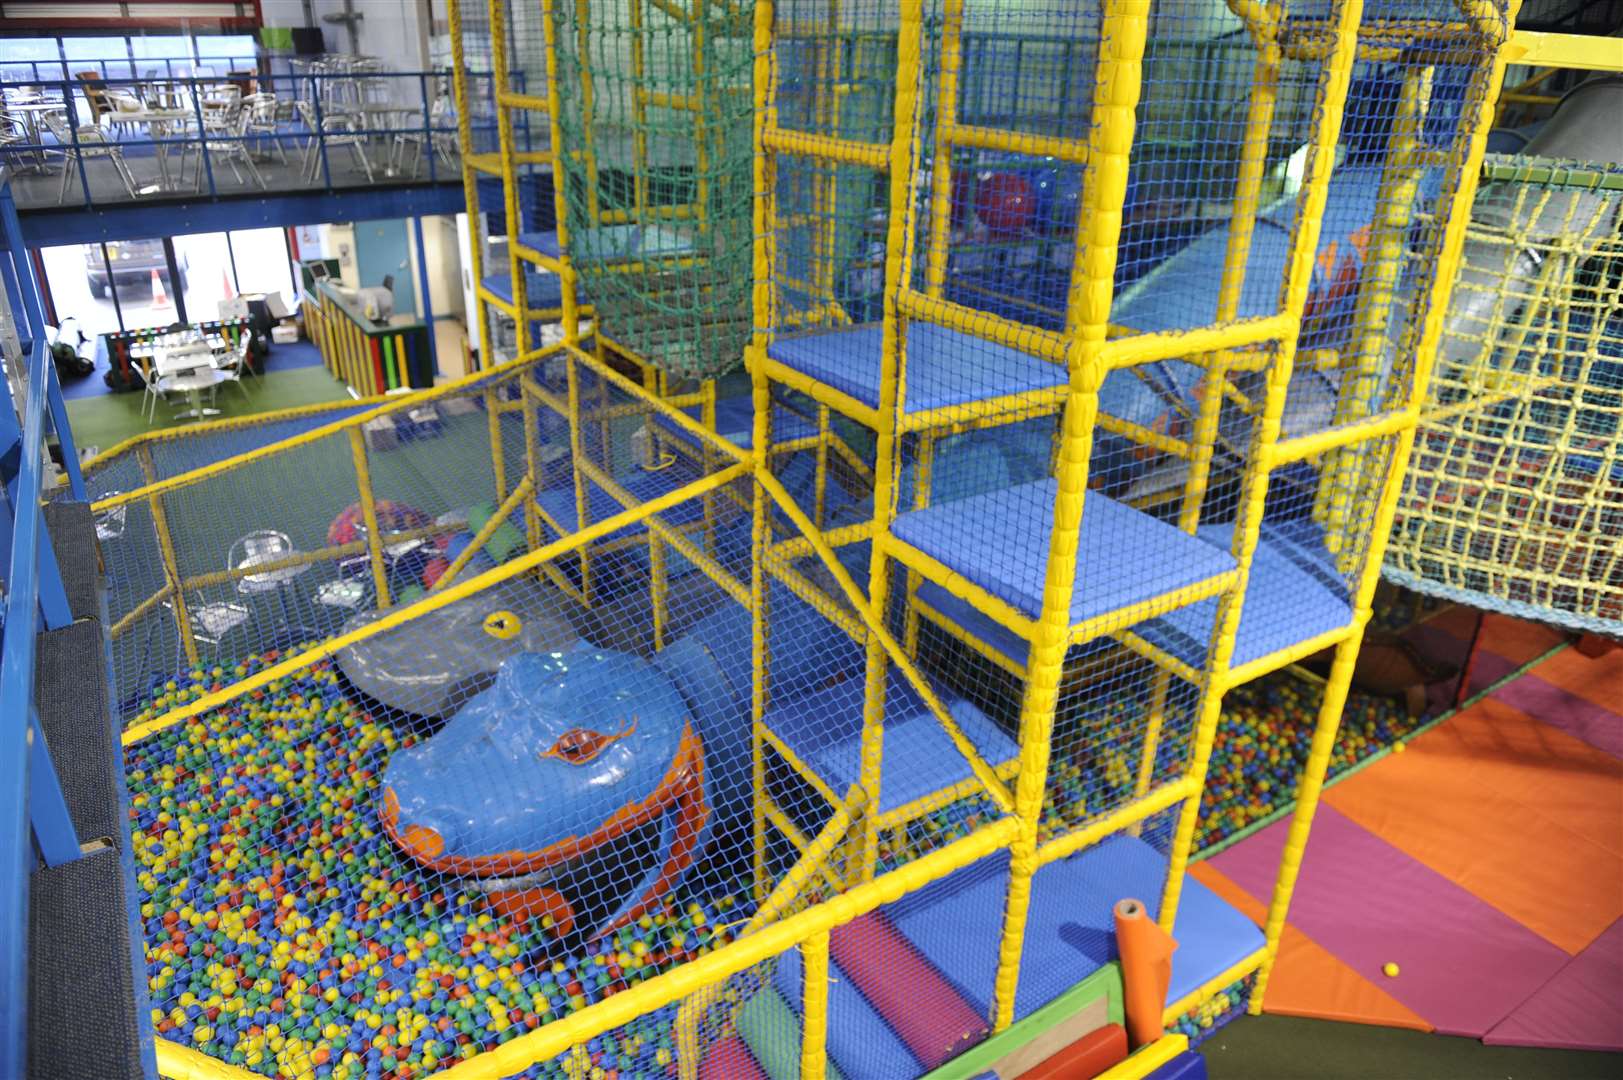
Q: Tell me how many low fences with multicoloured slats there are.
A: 1